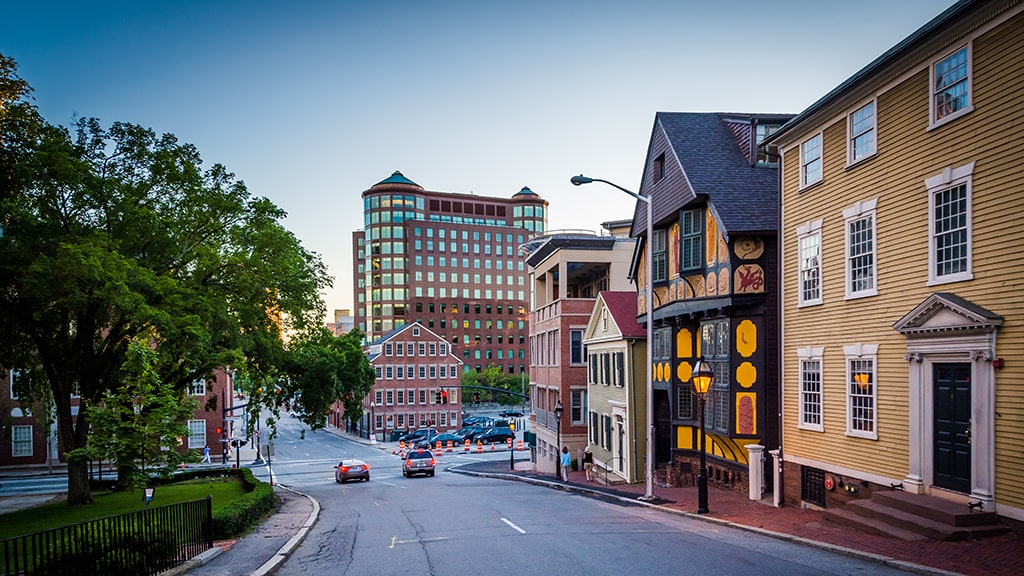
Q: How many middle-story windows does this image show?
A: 3